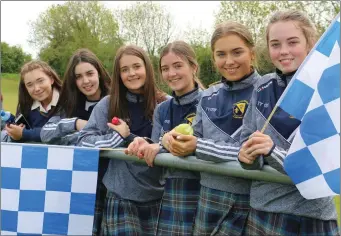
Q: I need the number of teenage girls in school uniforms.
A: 6